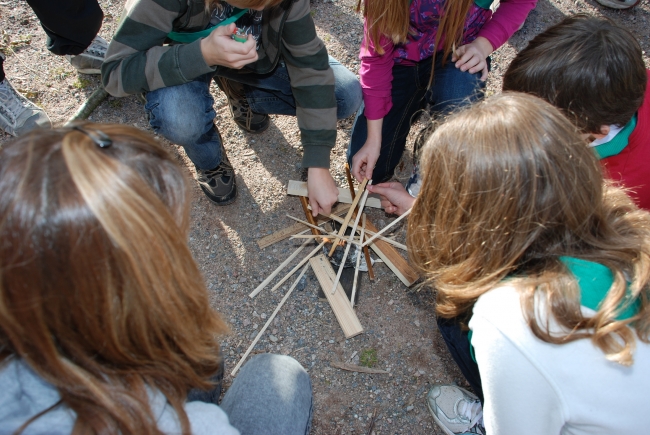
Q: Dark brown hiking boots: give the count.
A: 2